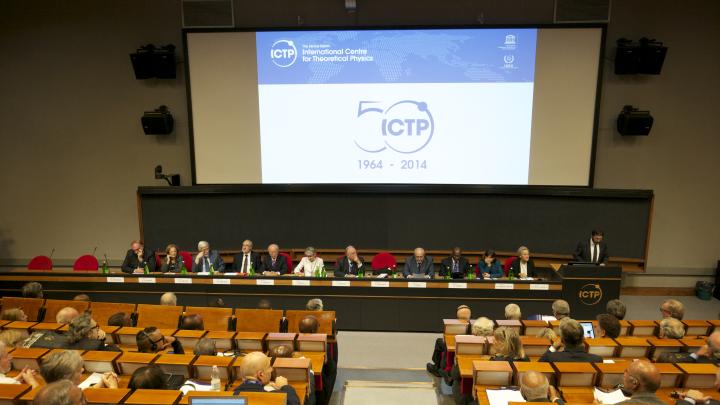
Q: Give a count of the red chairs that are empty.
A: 3